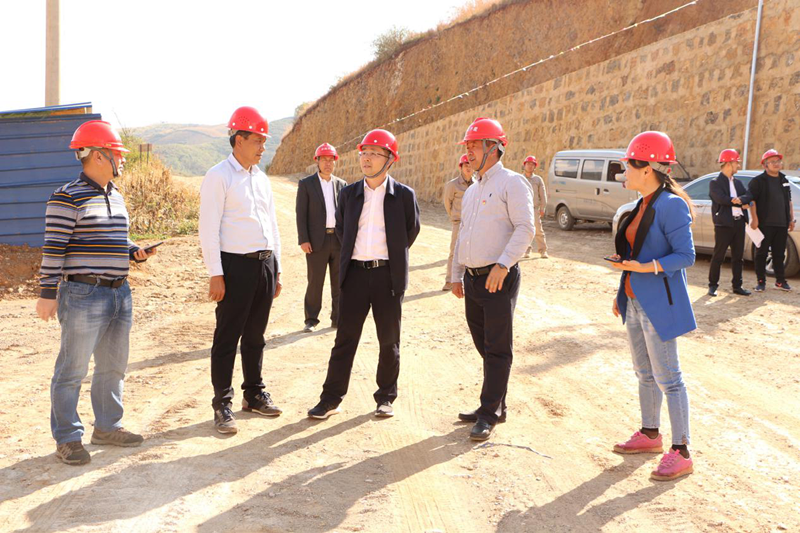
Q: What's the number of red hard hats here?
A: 10